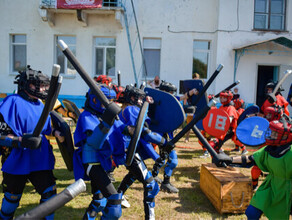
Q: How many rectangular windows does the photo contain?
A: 6